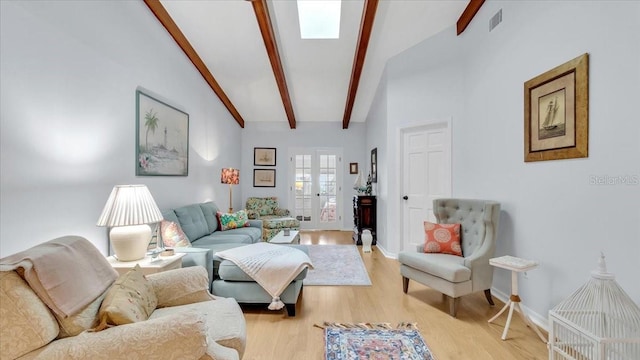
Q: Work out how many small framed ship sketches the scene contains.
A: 2